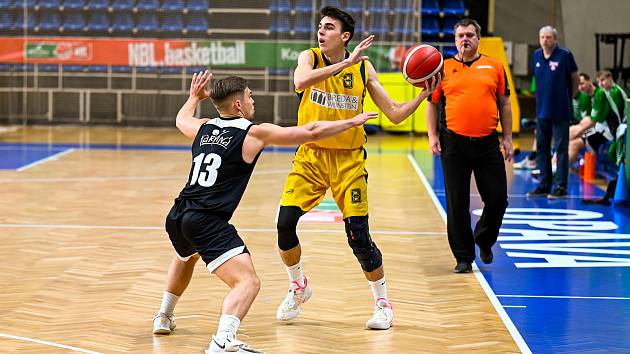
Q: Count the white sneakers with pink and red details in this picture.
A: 2